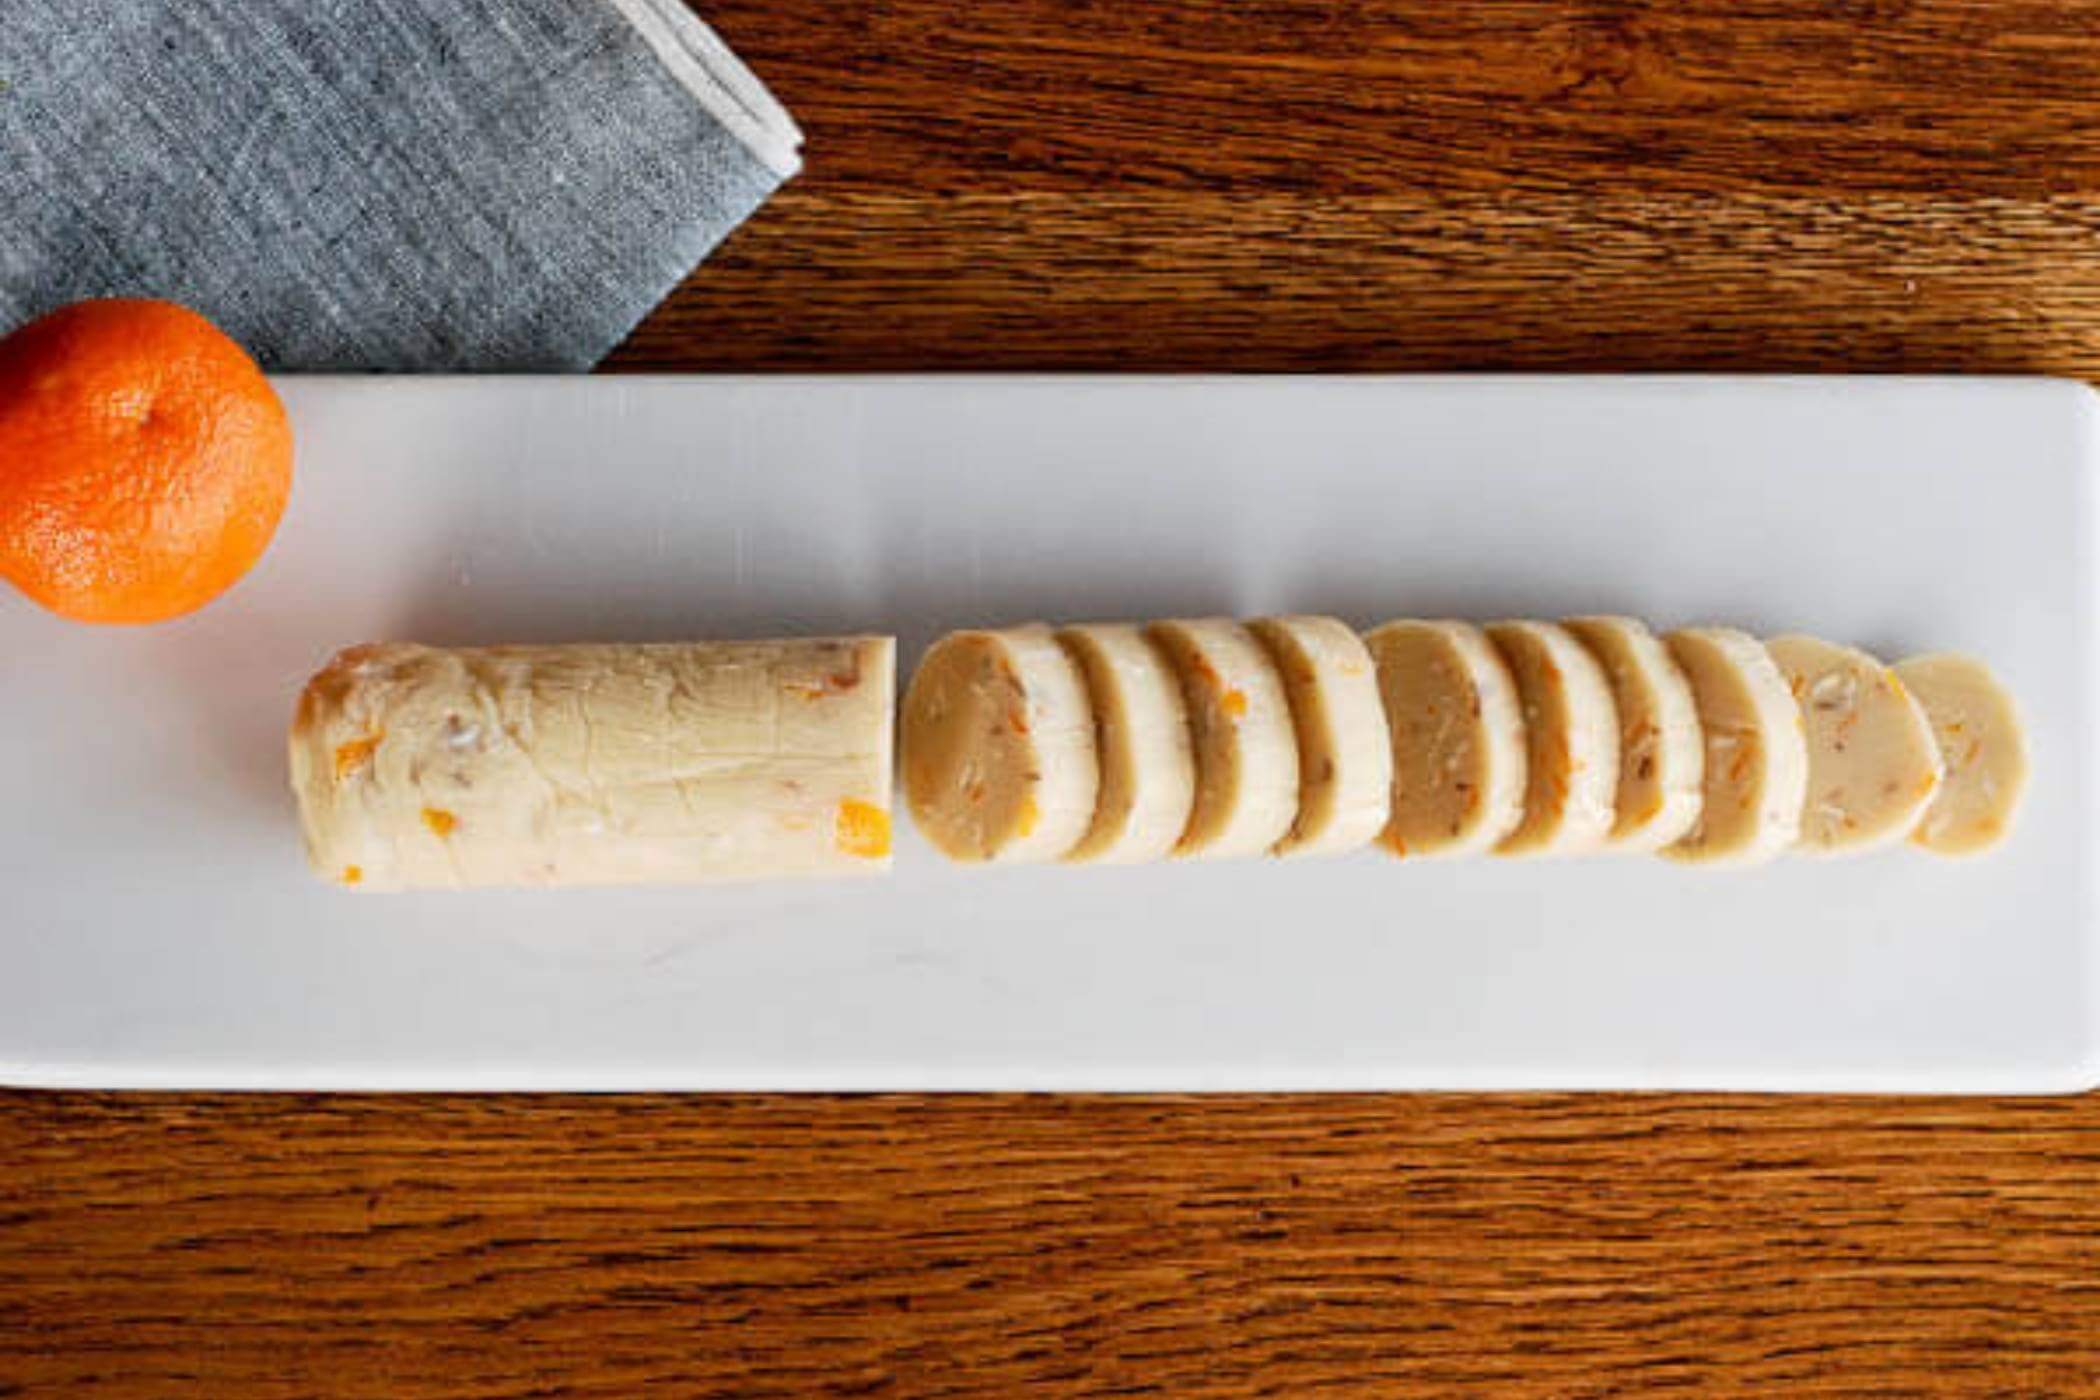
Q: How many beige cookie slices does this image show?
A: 10